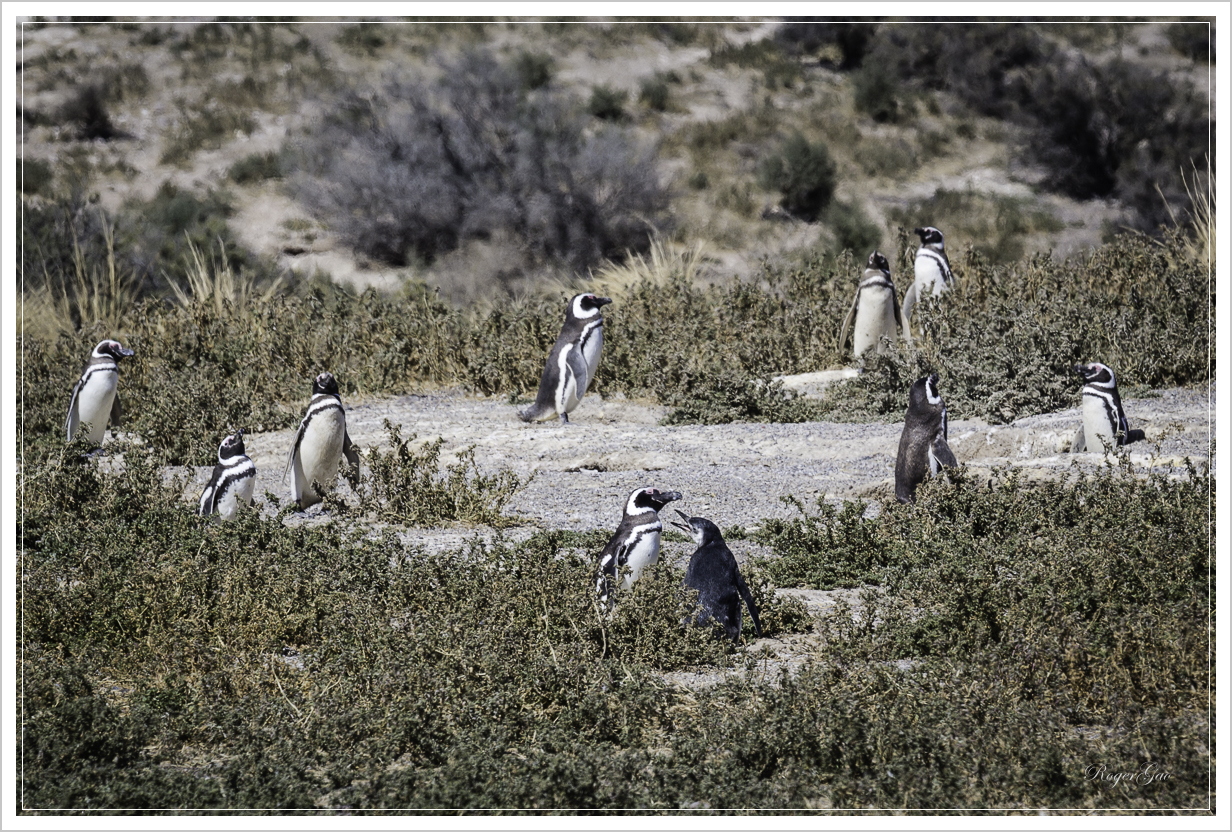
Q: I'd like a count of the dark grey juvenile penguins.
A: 1